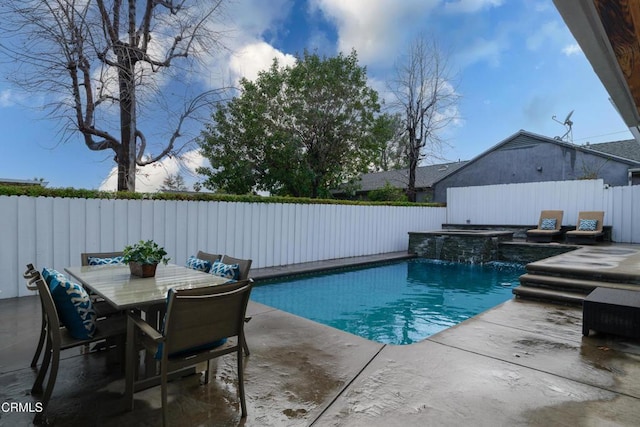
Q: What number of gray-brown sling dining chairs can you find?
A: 6